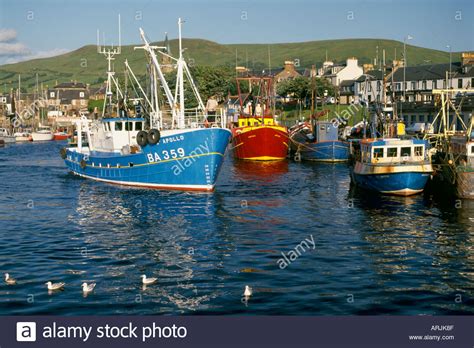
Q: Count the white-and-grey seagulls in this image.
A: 5